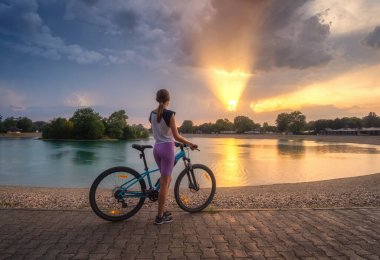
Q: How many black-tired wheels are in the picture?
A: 2